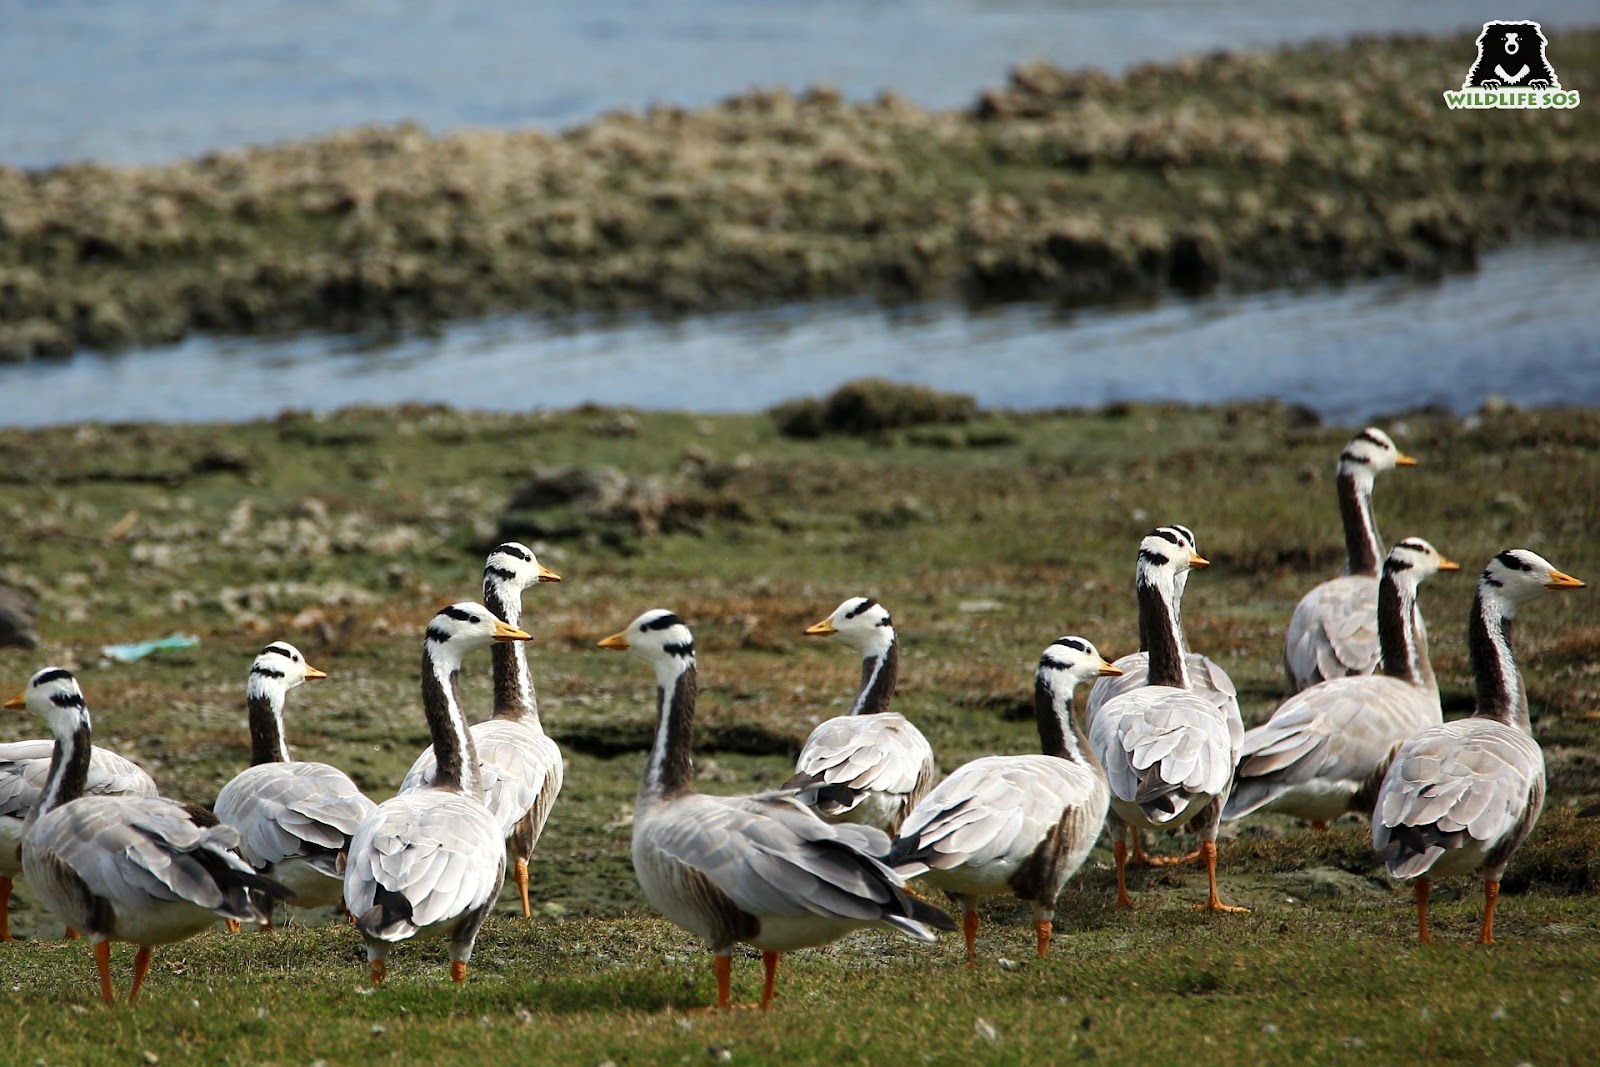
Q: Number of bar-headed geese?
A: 13